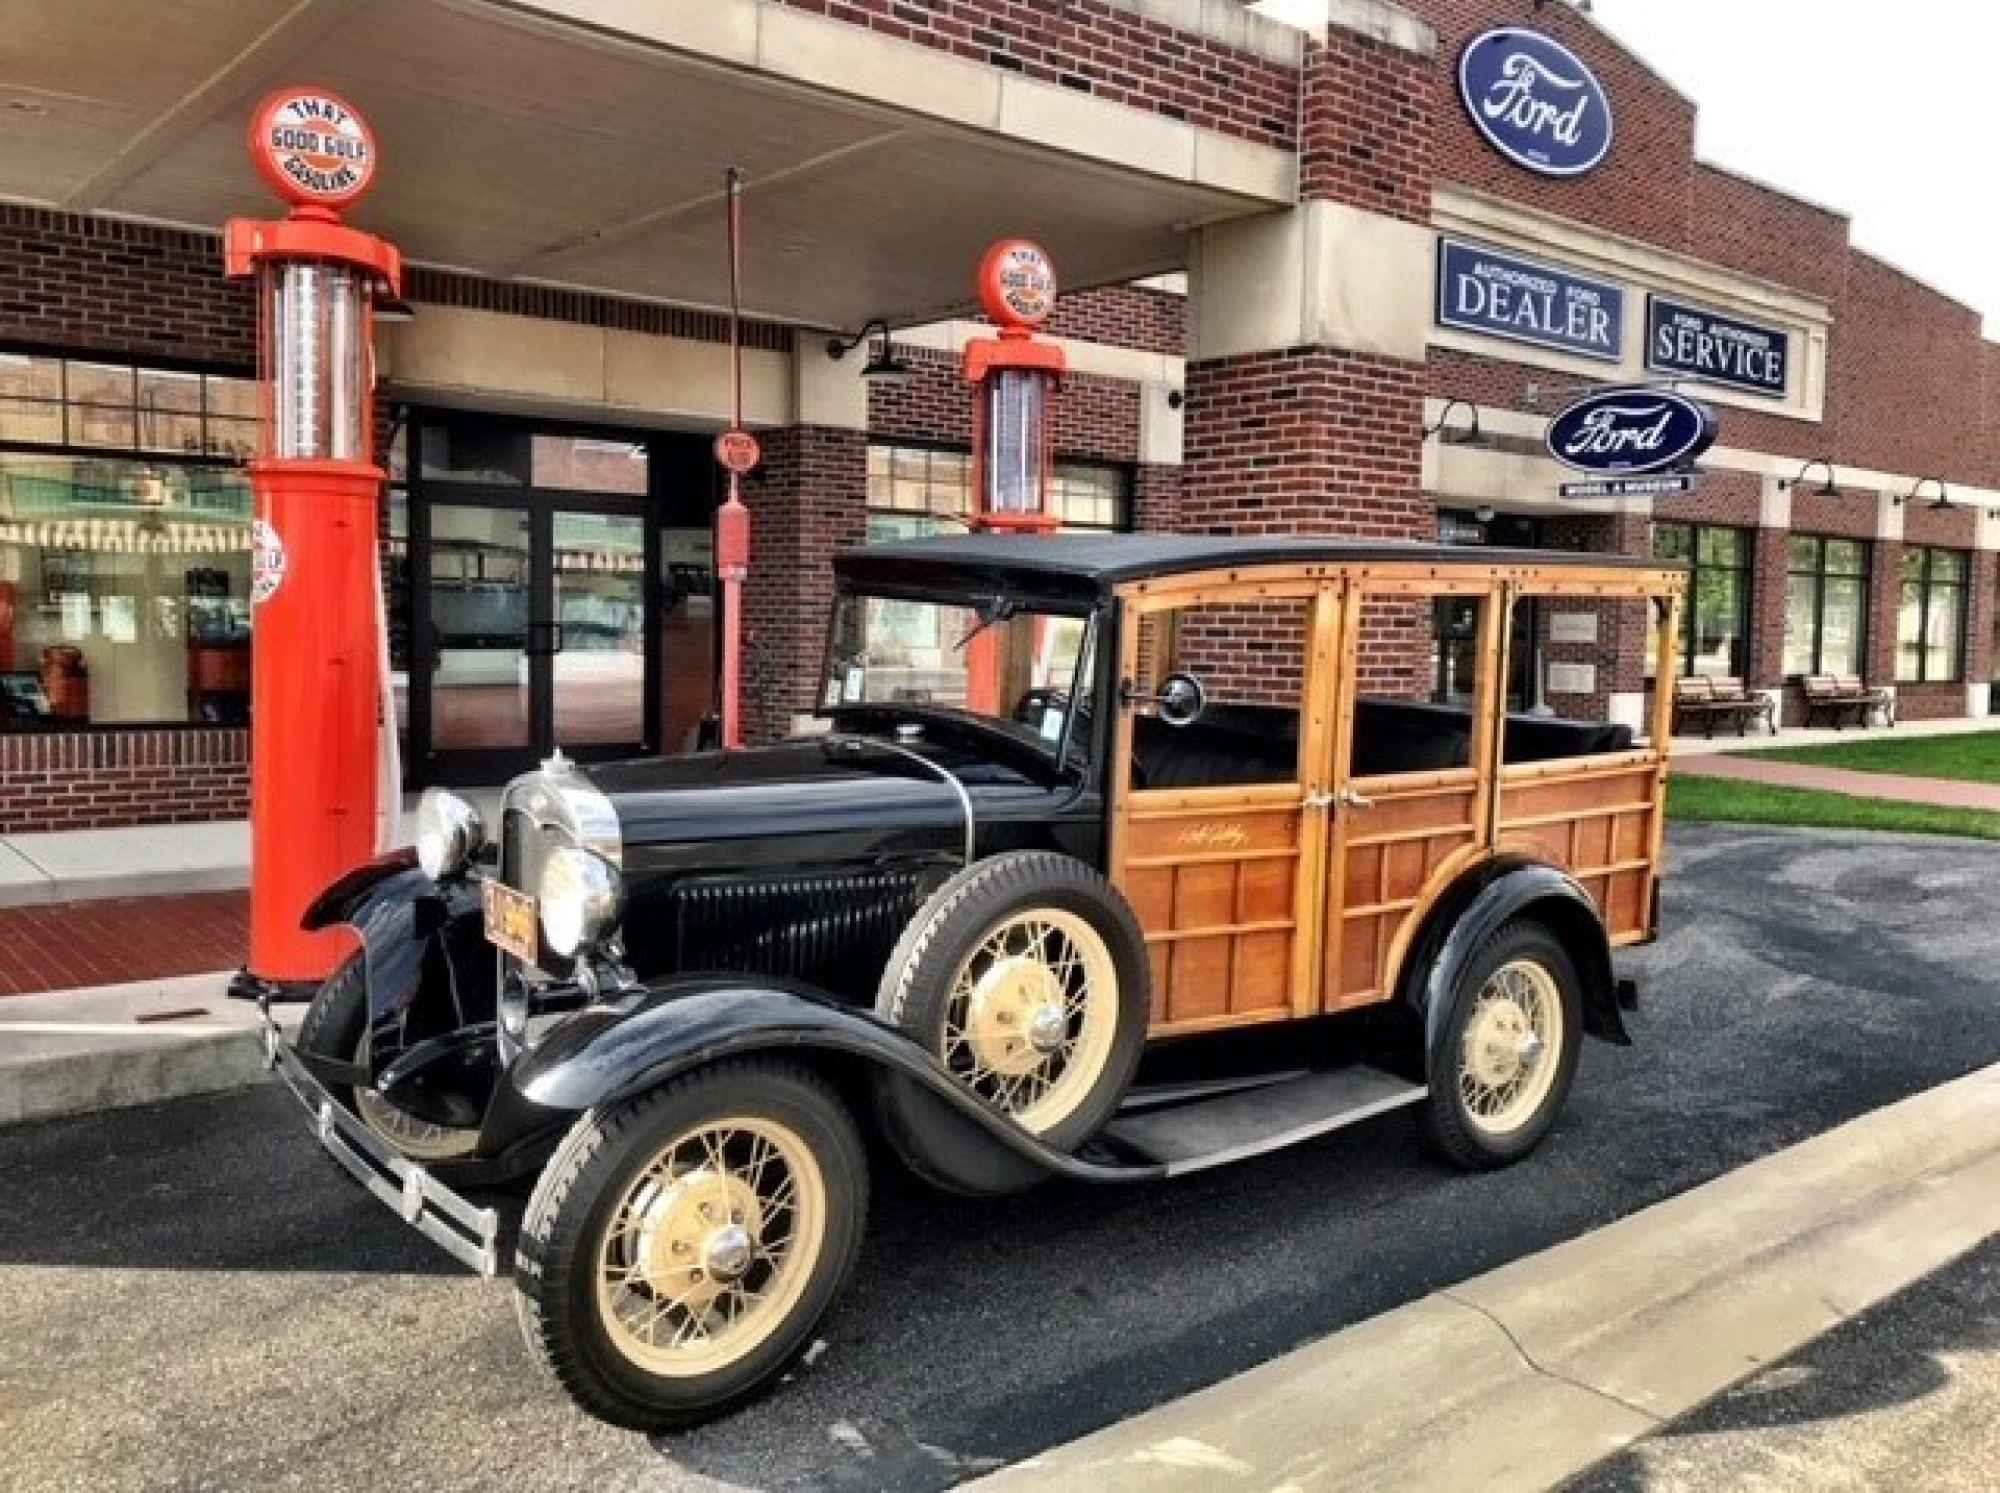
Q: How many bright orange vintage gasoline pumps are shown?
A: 2